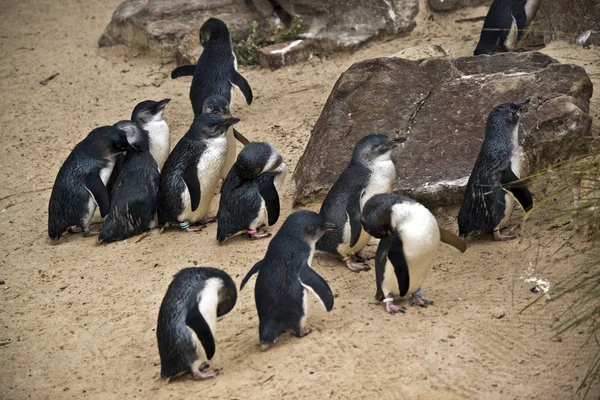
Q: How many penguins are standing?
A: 13